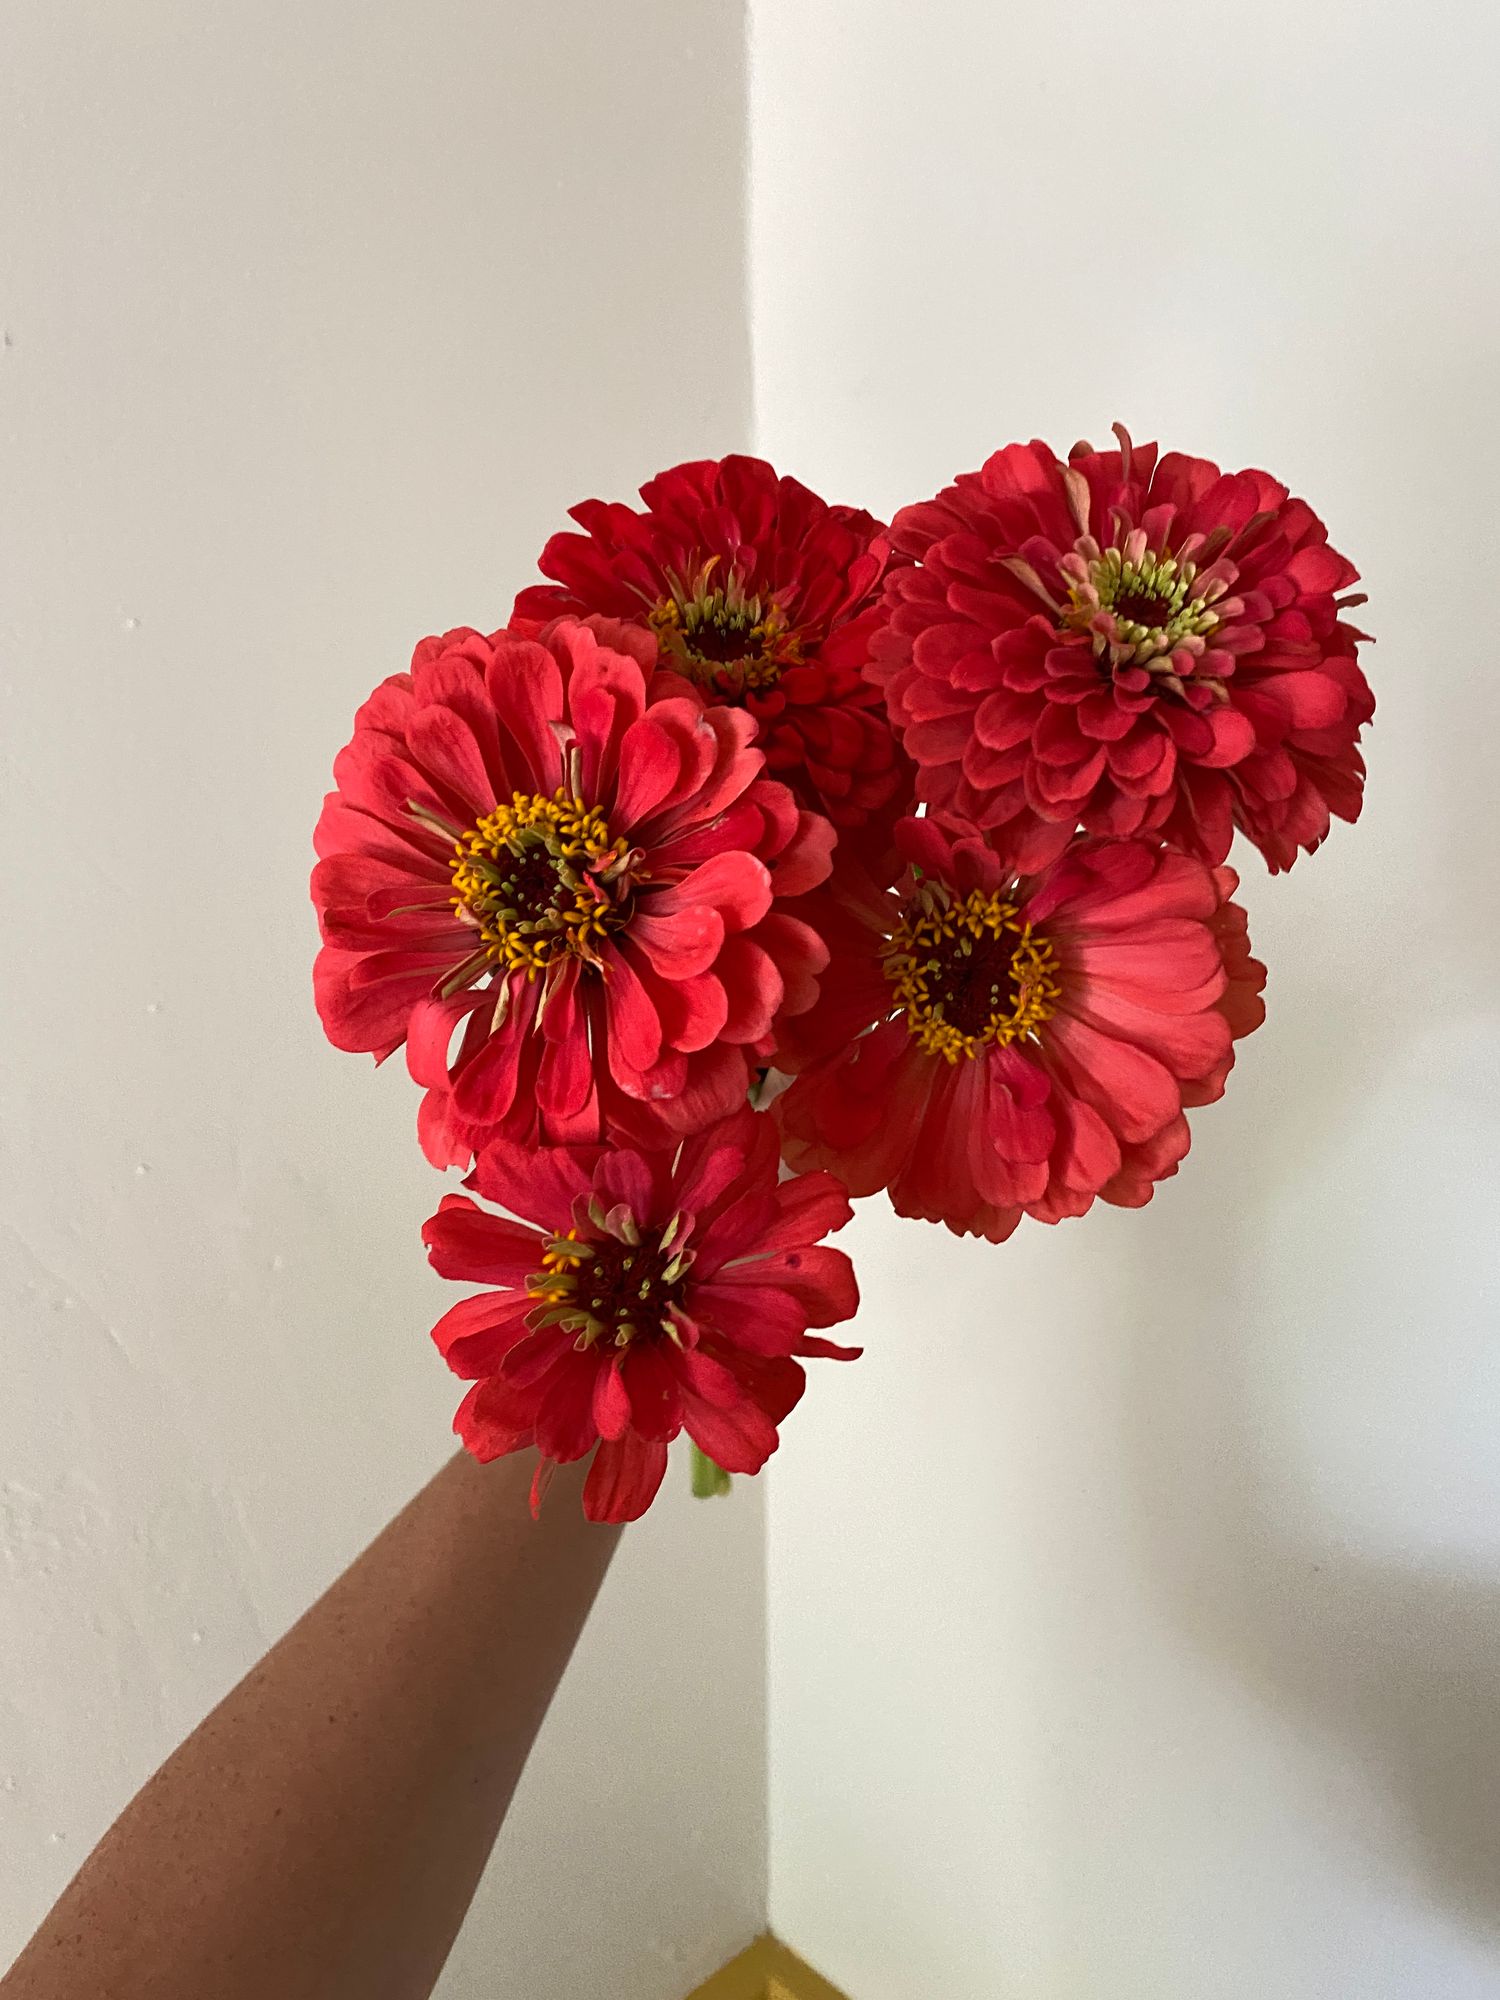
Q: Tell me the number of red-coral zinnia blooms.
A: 5